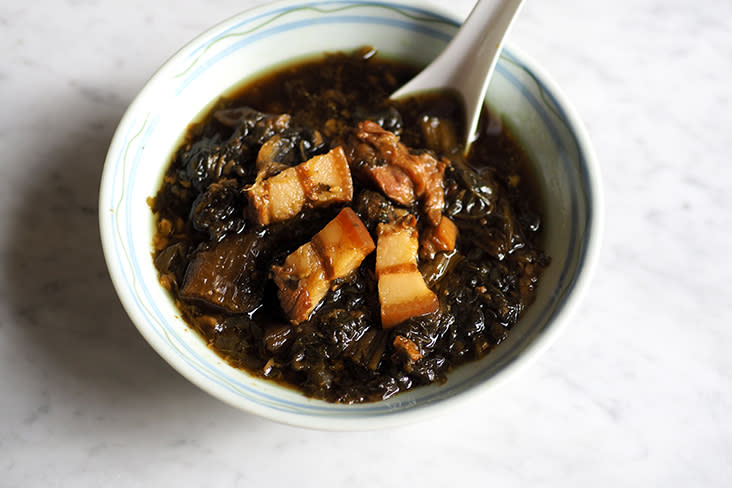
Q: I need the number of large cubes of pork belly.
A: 3